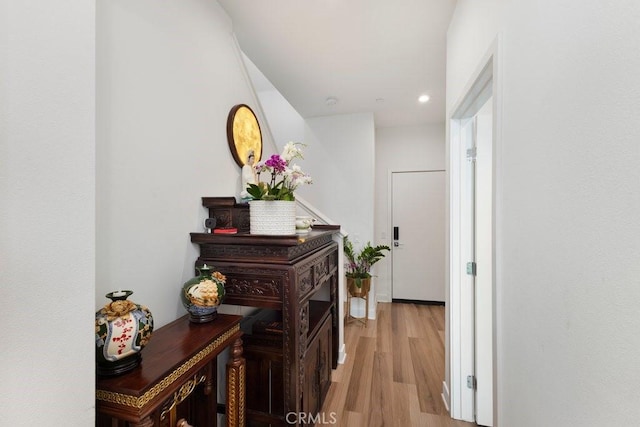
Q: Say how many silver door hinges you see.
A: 3